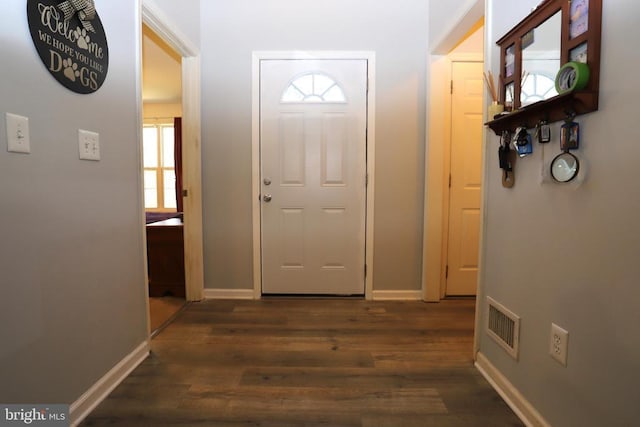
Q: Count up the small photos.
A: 4